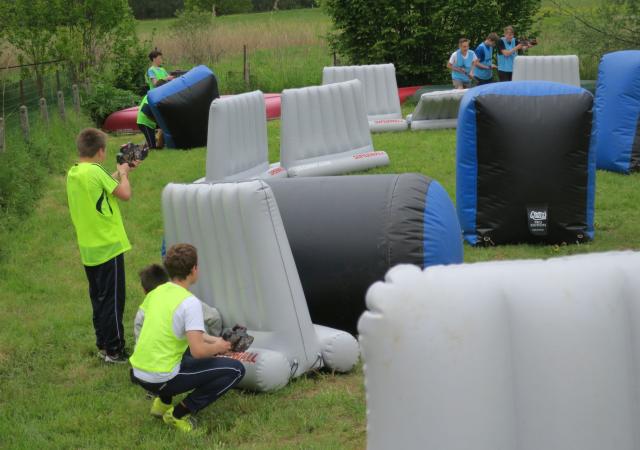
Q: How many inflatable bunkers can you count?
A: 11